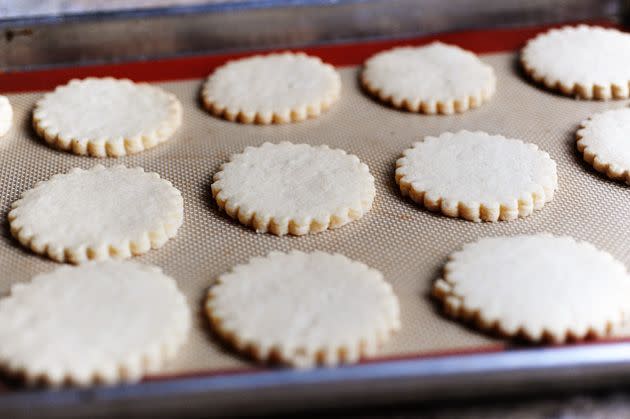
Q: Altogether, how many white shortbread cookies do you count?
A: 12